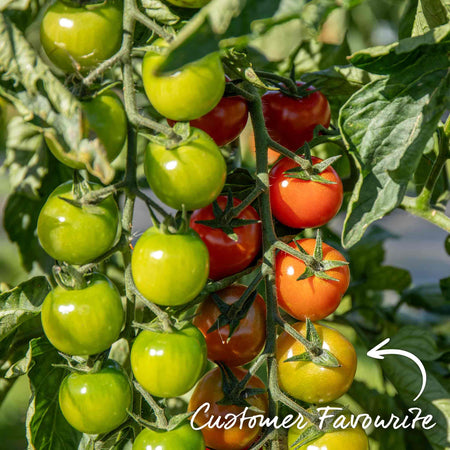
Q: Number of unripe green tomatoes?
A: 11